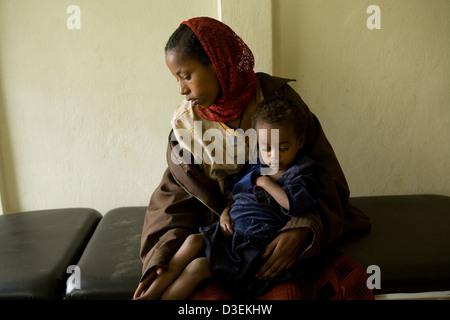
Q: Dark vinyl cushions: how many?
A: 2